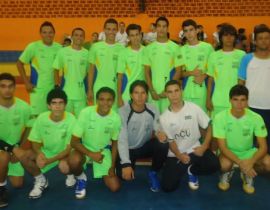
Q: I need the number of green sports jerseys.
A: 11